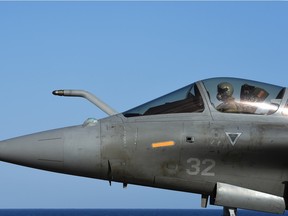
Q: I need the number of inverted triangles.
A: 1